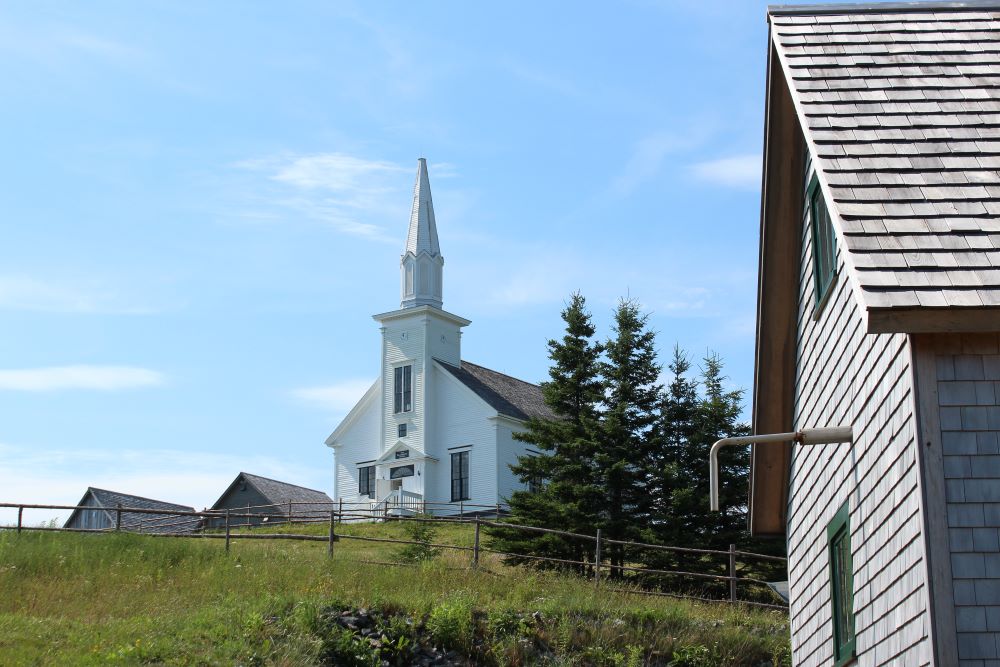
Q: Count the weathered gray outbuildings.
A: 2